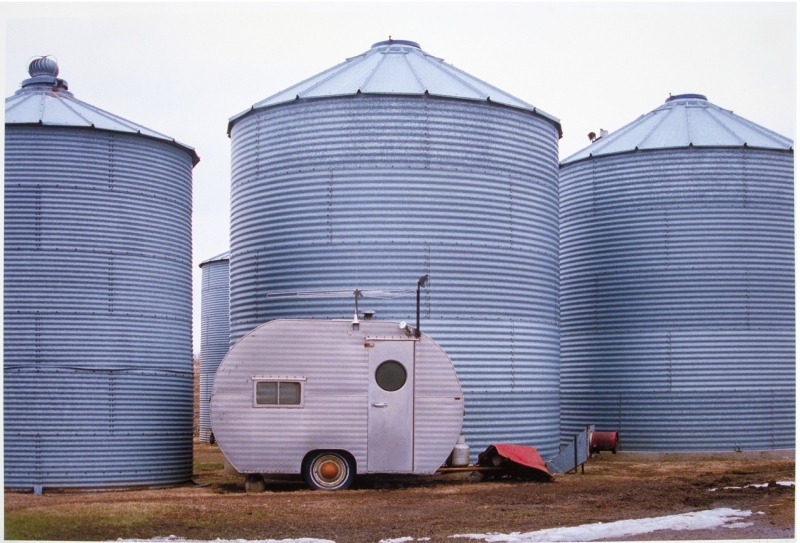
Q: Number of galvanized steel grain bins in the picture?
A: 4